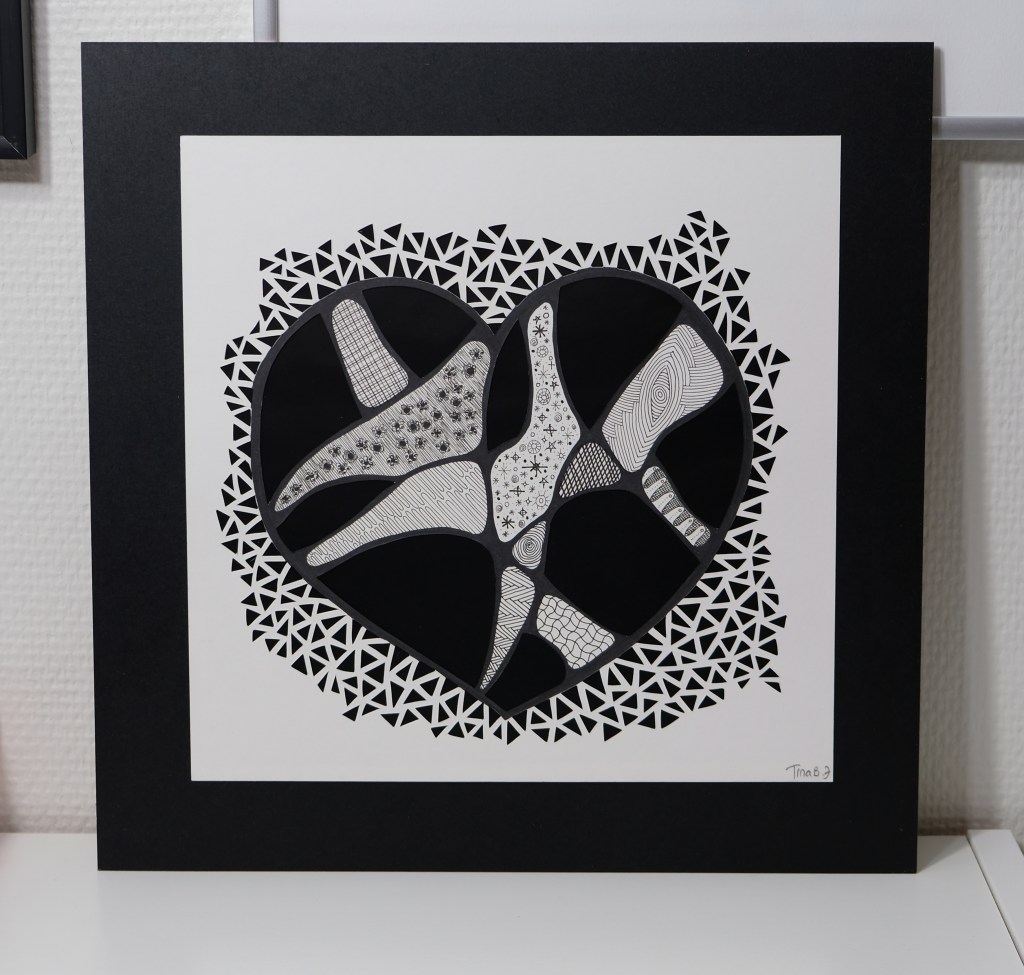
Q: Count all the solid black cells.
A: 9